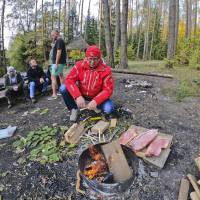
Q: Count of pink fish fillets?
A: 3